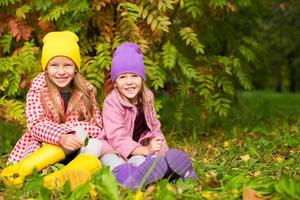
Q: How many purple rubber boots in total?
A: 2